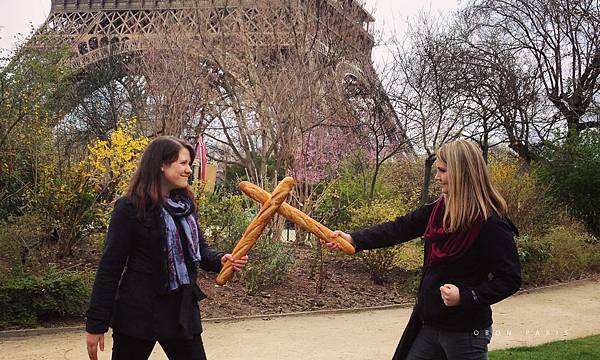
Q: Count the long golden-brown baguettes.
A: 2